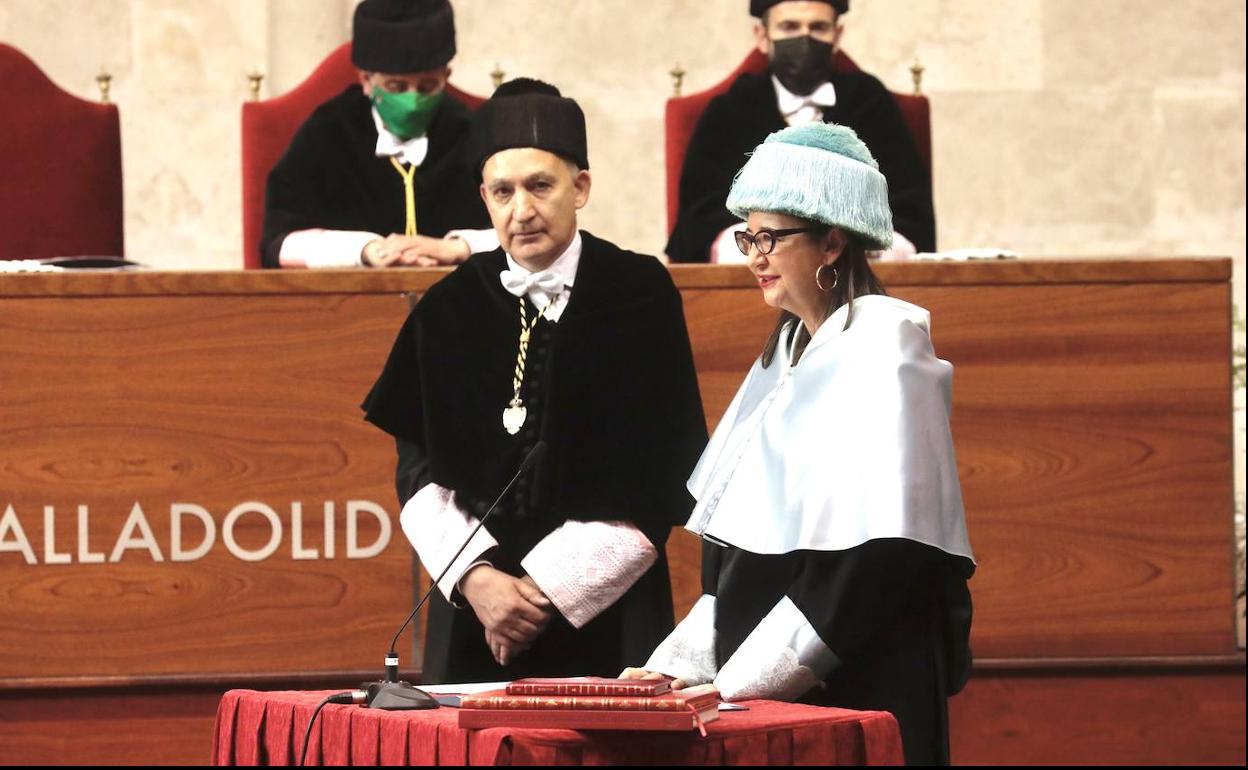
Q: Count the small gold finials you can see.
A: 5